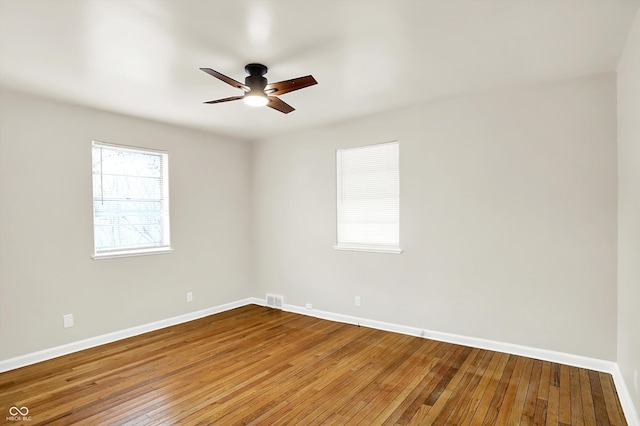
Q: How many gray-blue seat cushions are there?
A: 0